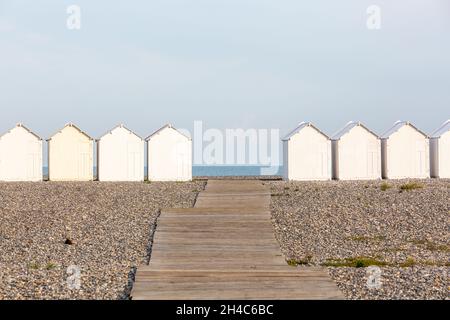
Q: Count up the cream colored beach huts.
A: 1